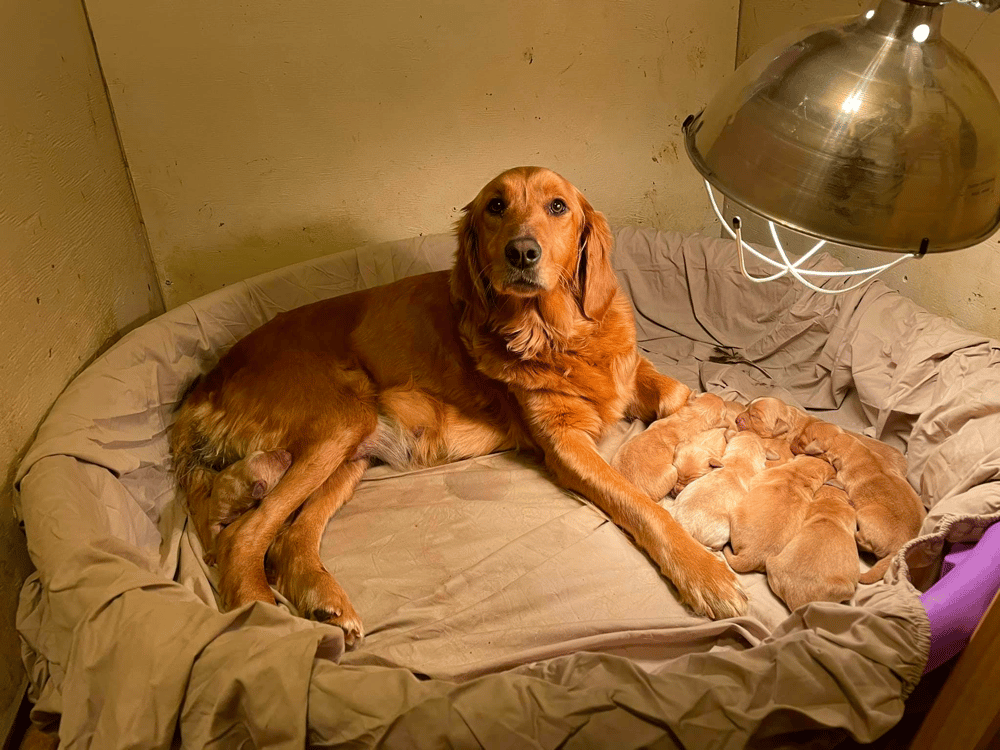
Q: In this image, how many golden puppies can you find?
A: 9